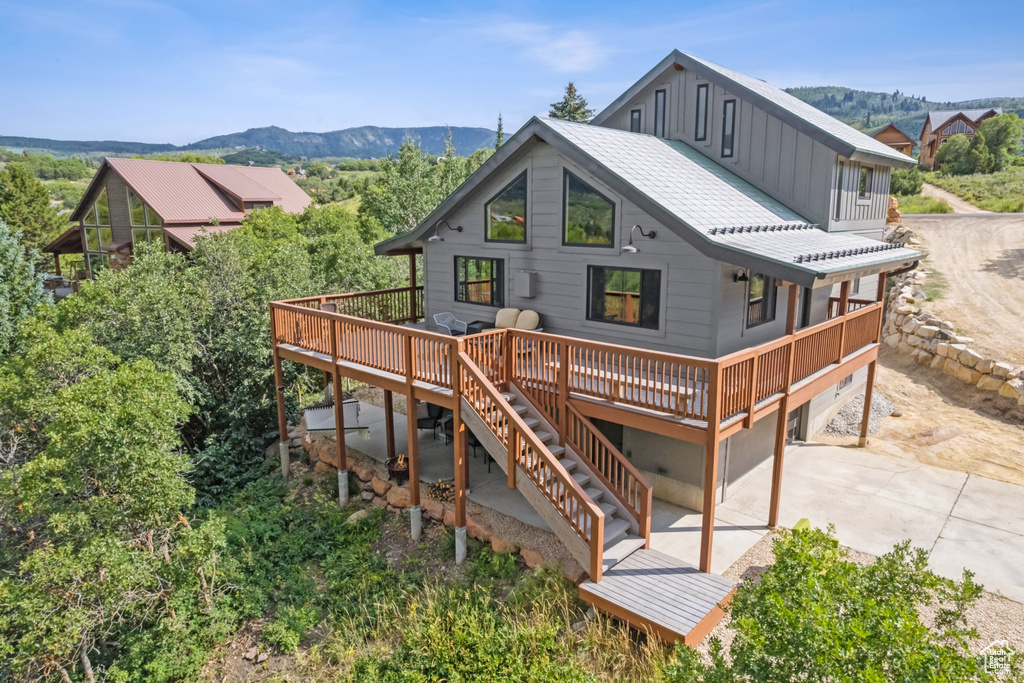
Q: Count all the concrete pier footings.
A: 4